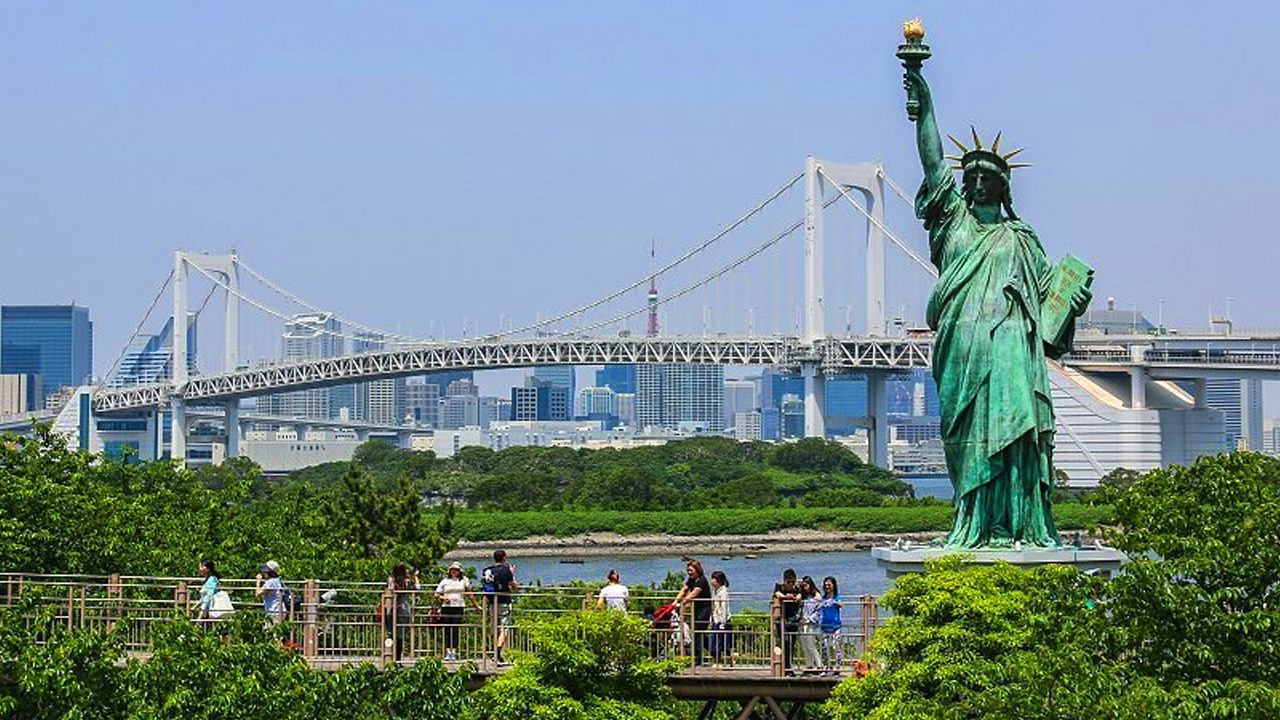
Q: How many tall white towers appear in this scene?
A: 2